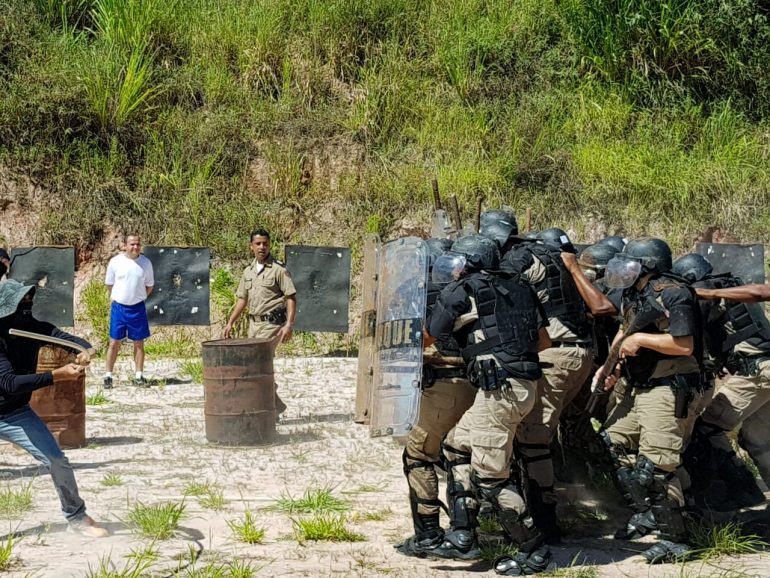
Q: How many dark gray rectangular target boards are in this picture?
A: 4